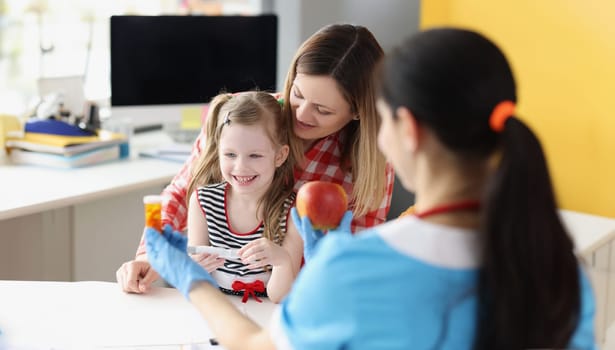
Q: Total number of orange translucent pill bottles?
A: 1